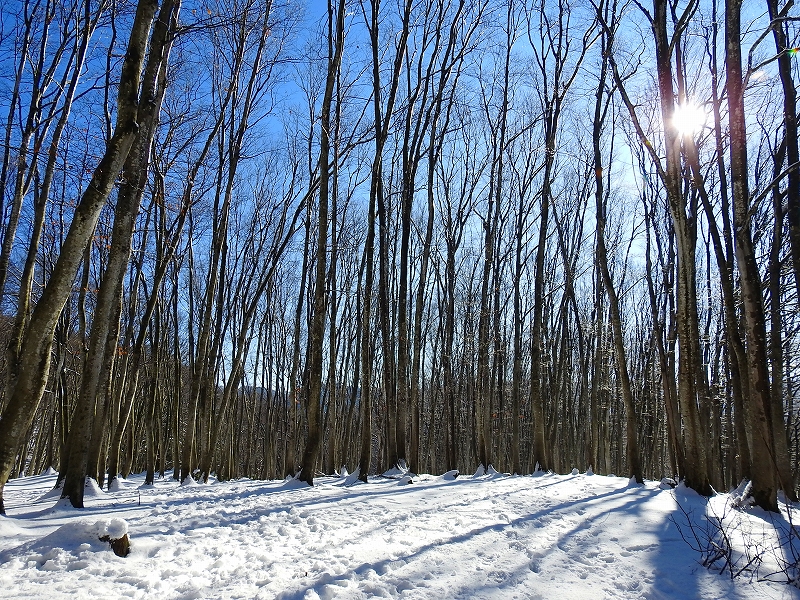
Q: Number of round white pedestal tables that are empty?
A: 0